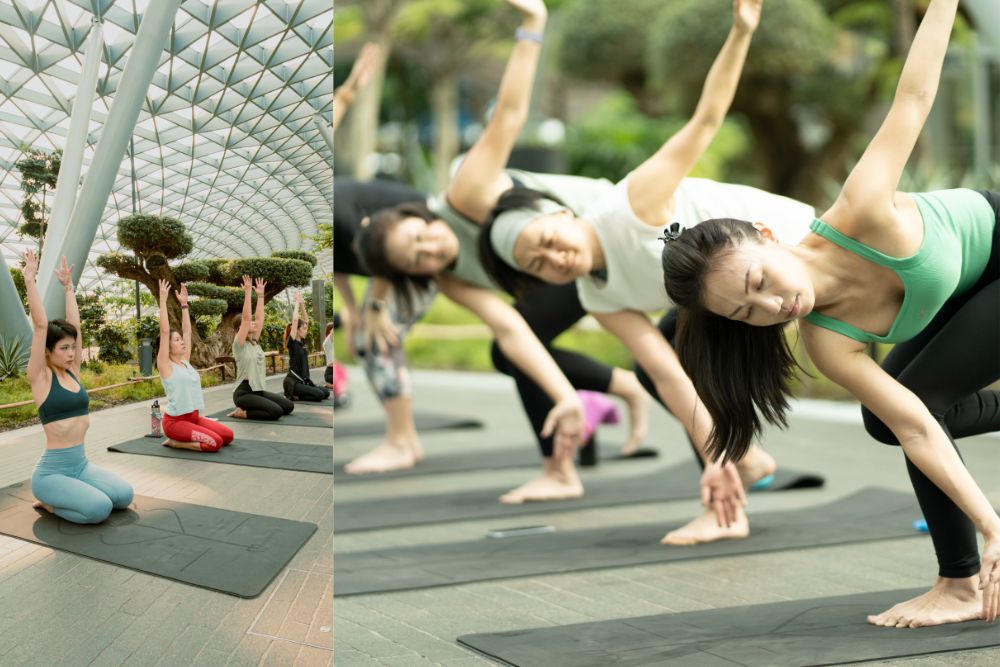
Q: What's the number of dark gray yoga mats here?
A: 9